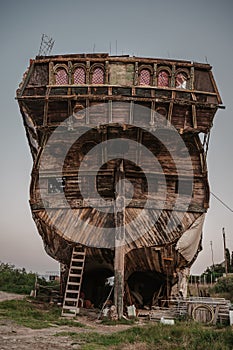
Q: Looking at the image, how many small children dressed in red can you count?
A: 0